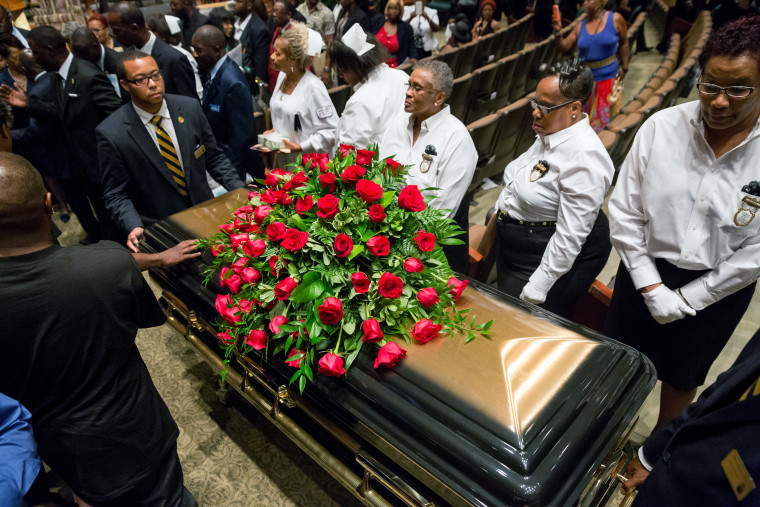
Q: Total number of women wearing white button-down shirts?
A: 3